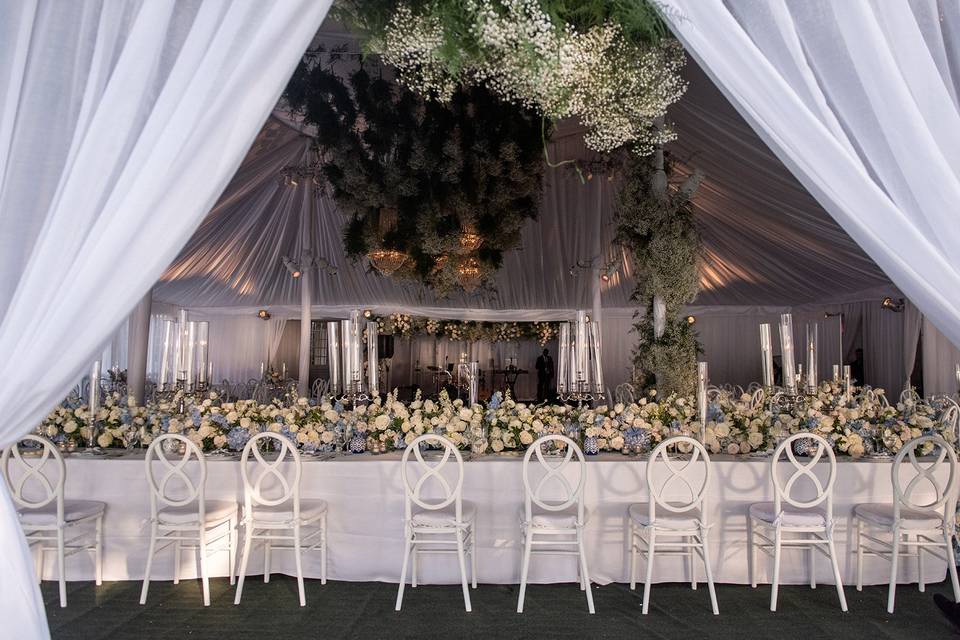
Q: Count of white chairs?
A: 8